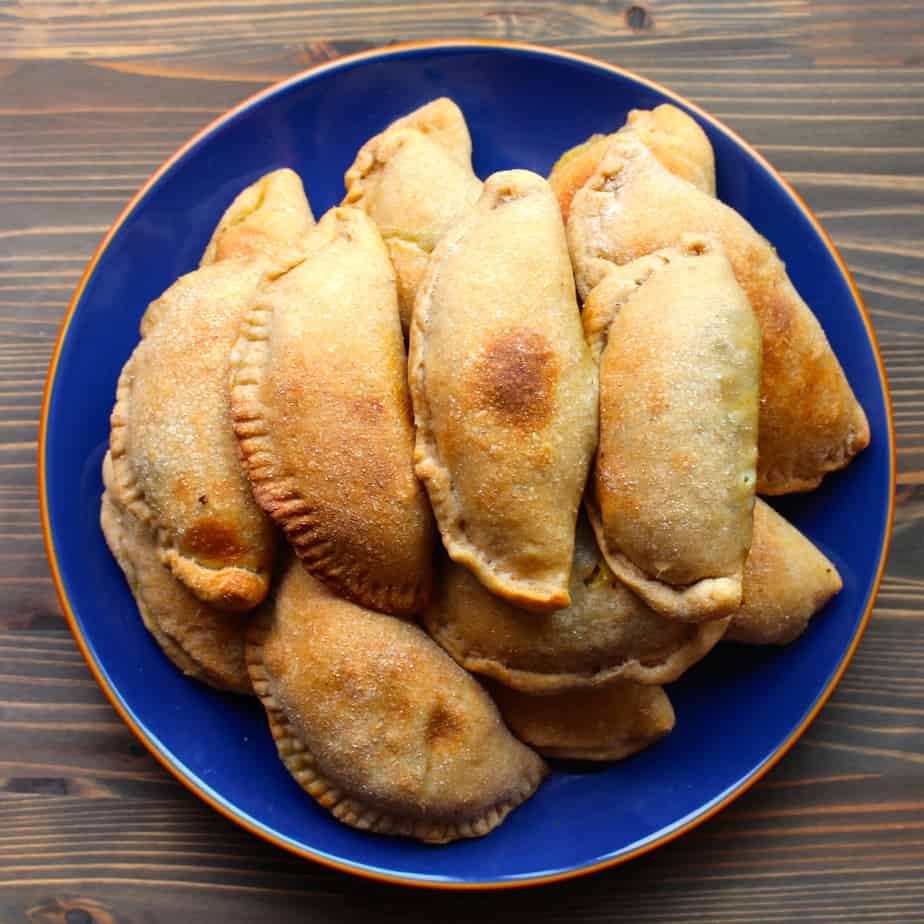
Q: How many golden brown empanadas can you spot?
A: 13